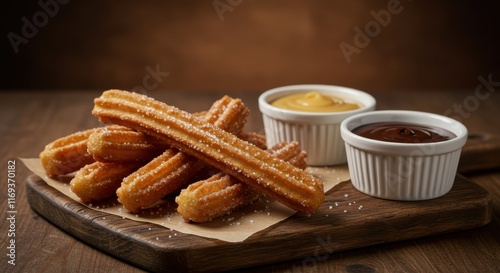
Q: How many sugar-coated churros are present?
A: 6